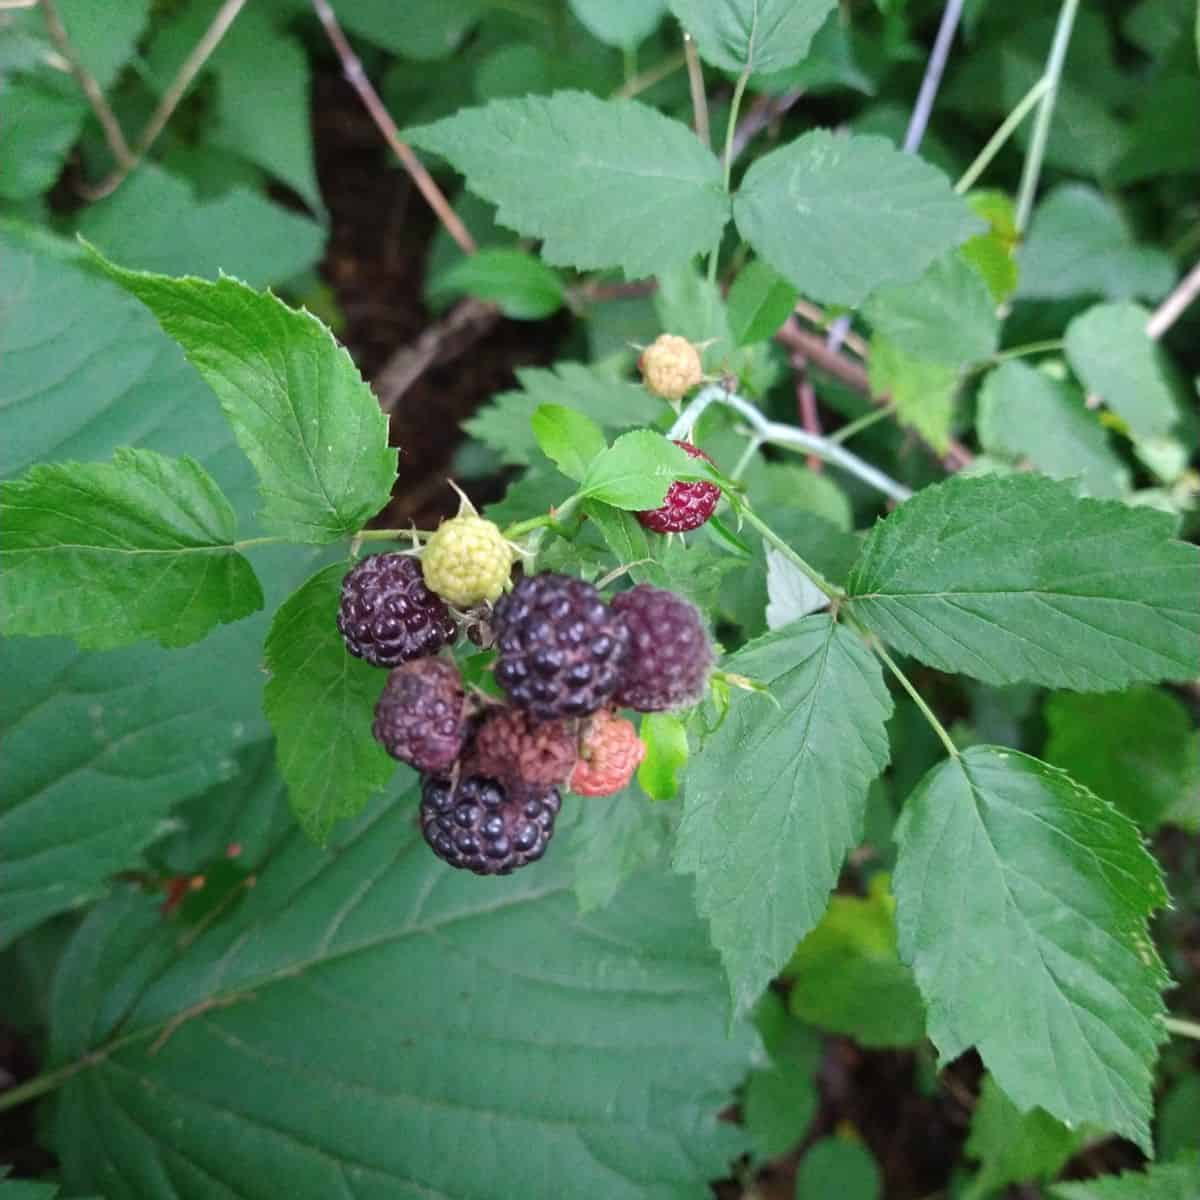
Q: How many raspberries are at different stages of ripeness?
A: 10